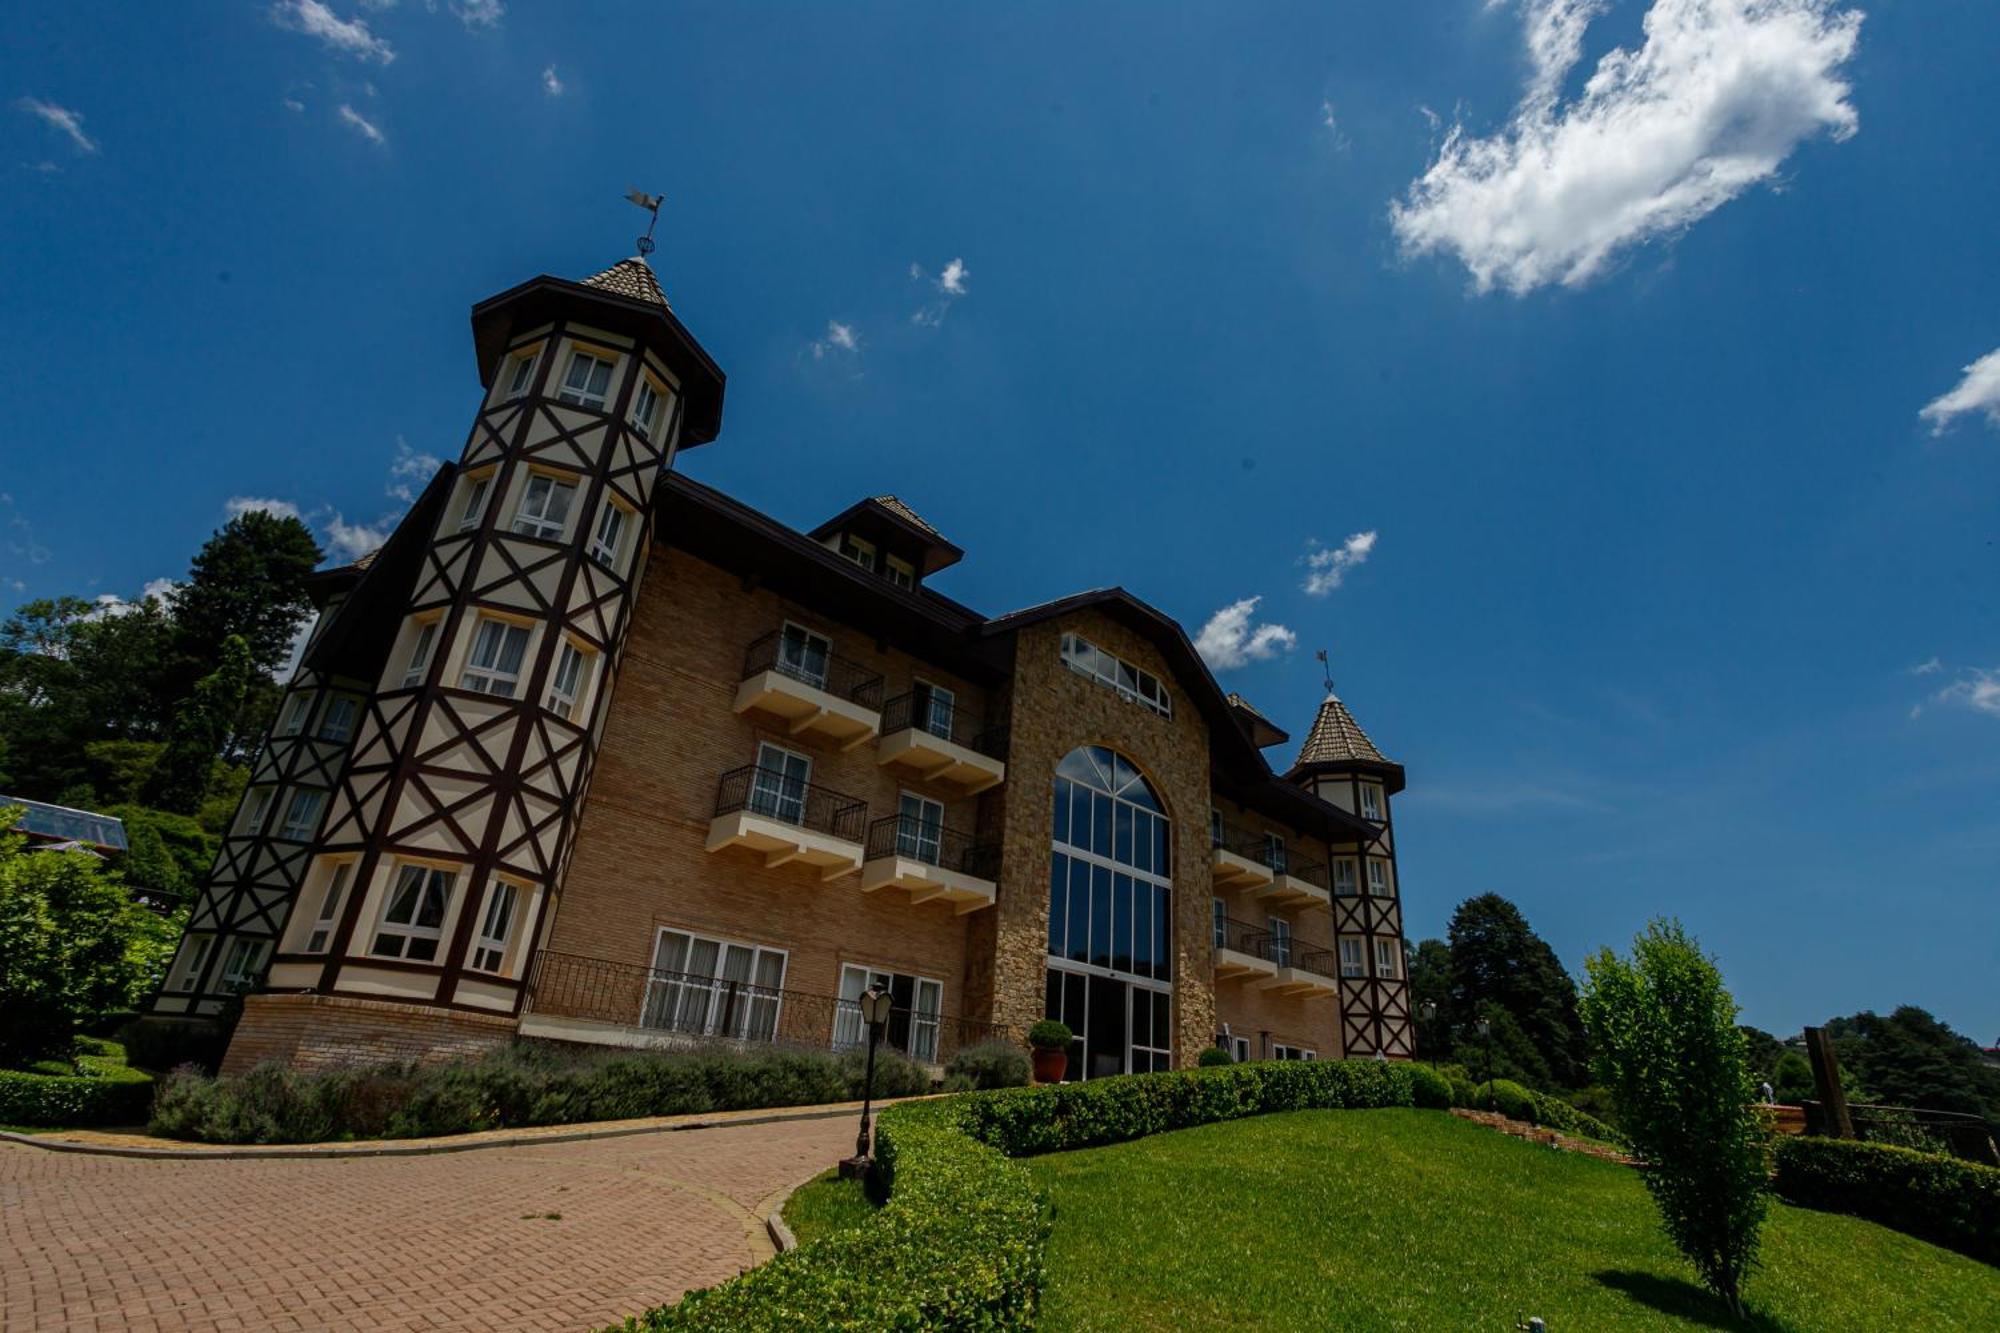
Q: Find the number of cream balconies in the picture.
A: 8